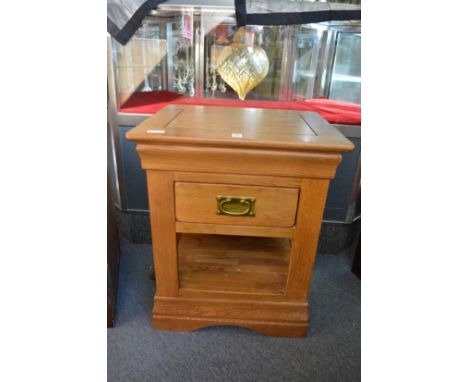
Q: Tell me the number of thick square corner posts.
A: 2